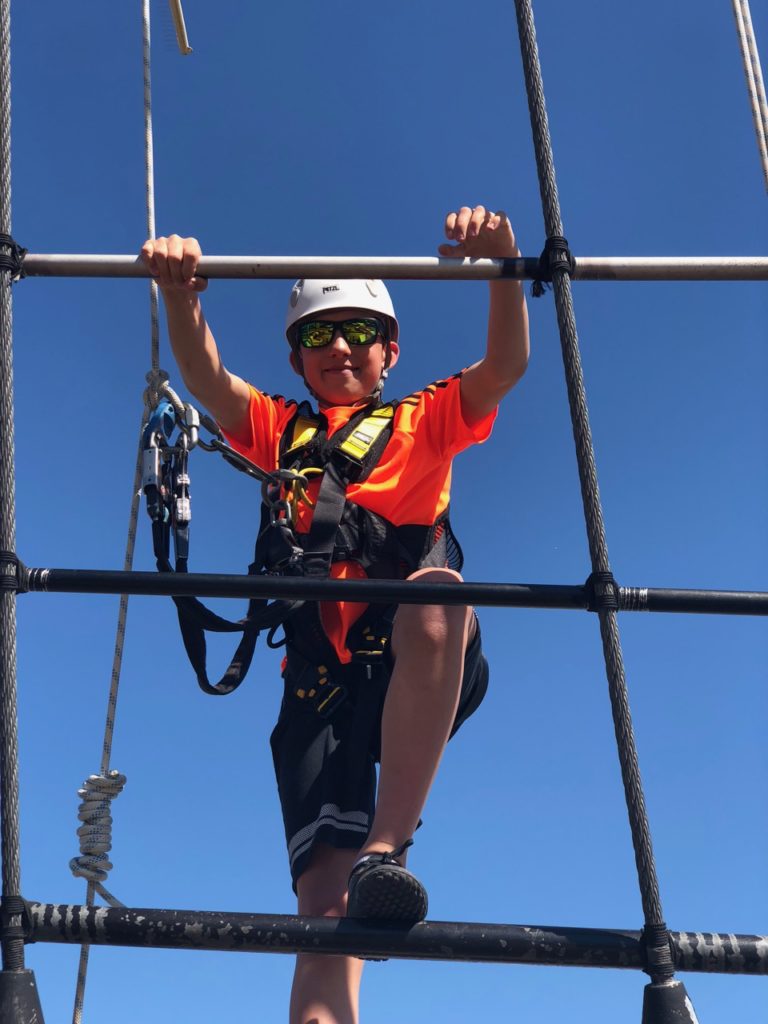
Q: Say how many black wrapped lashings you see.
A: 6